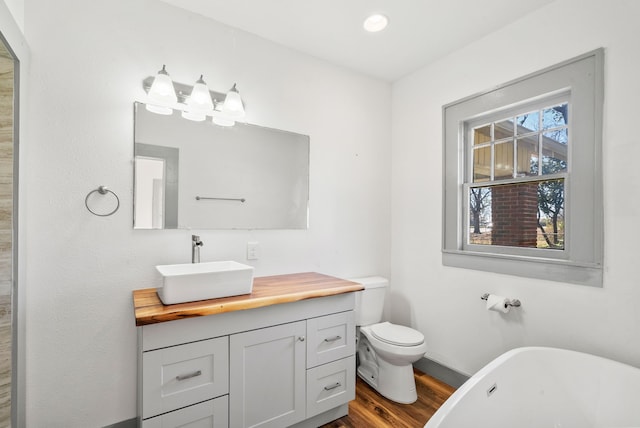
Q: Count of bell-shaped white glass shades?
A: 3